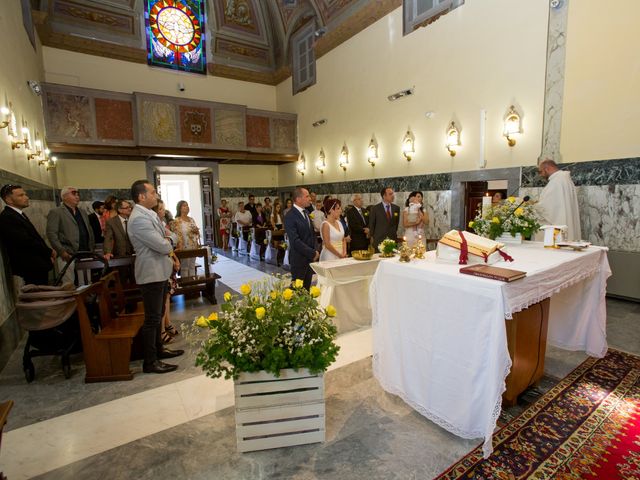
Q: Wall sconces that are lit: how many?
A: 12